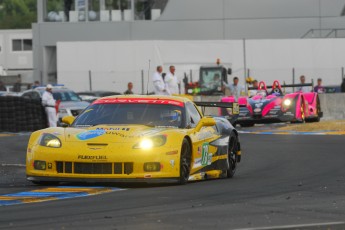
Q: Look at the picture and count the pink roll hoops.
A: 2